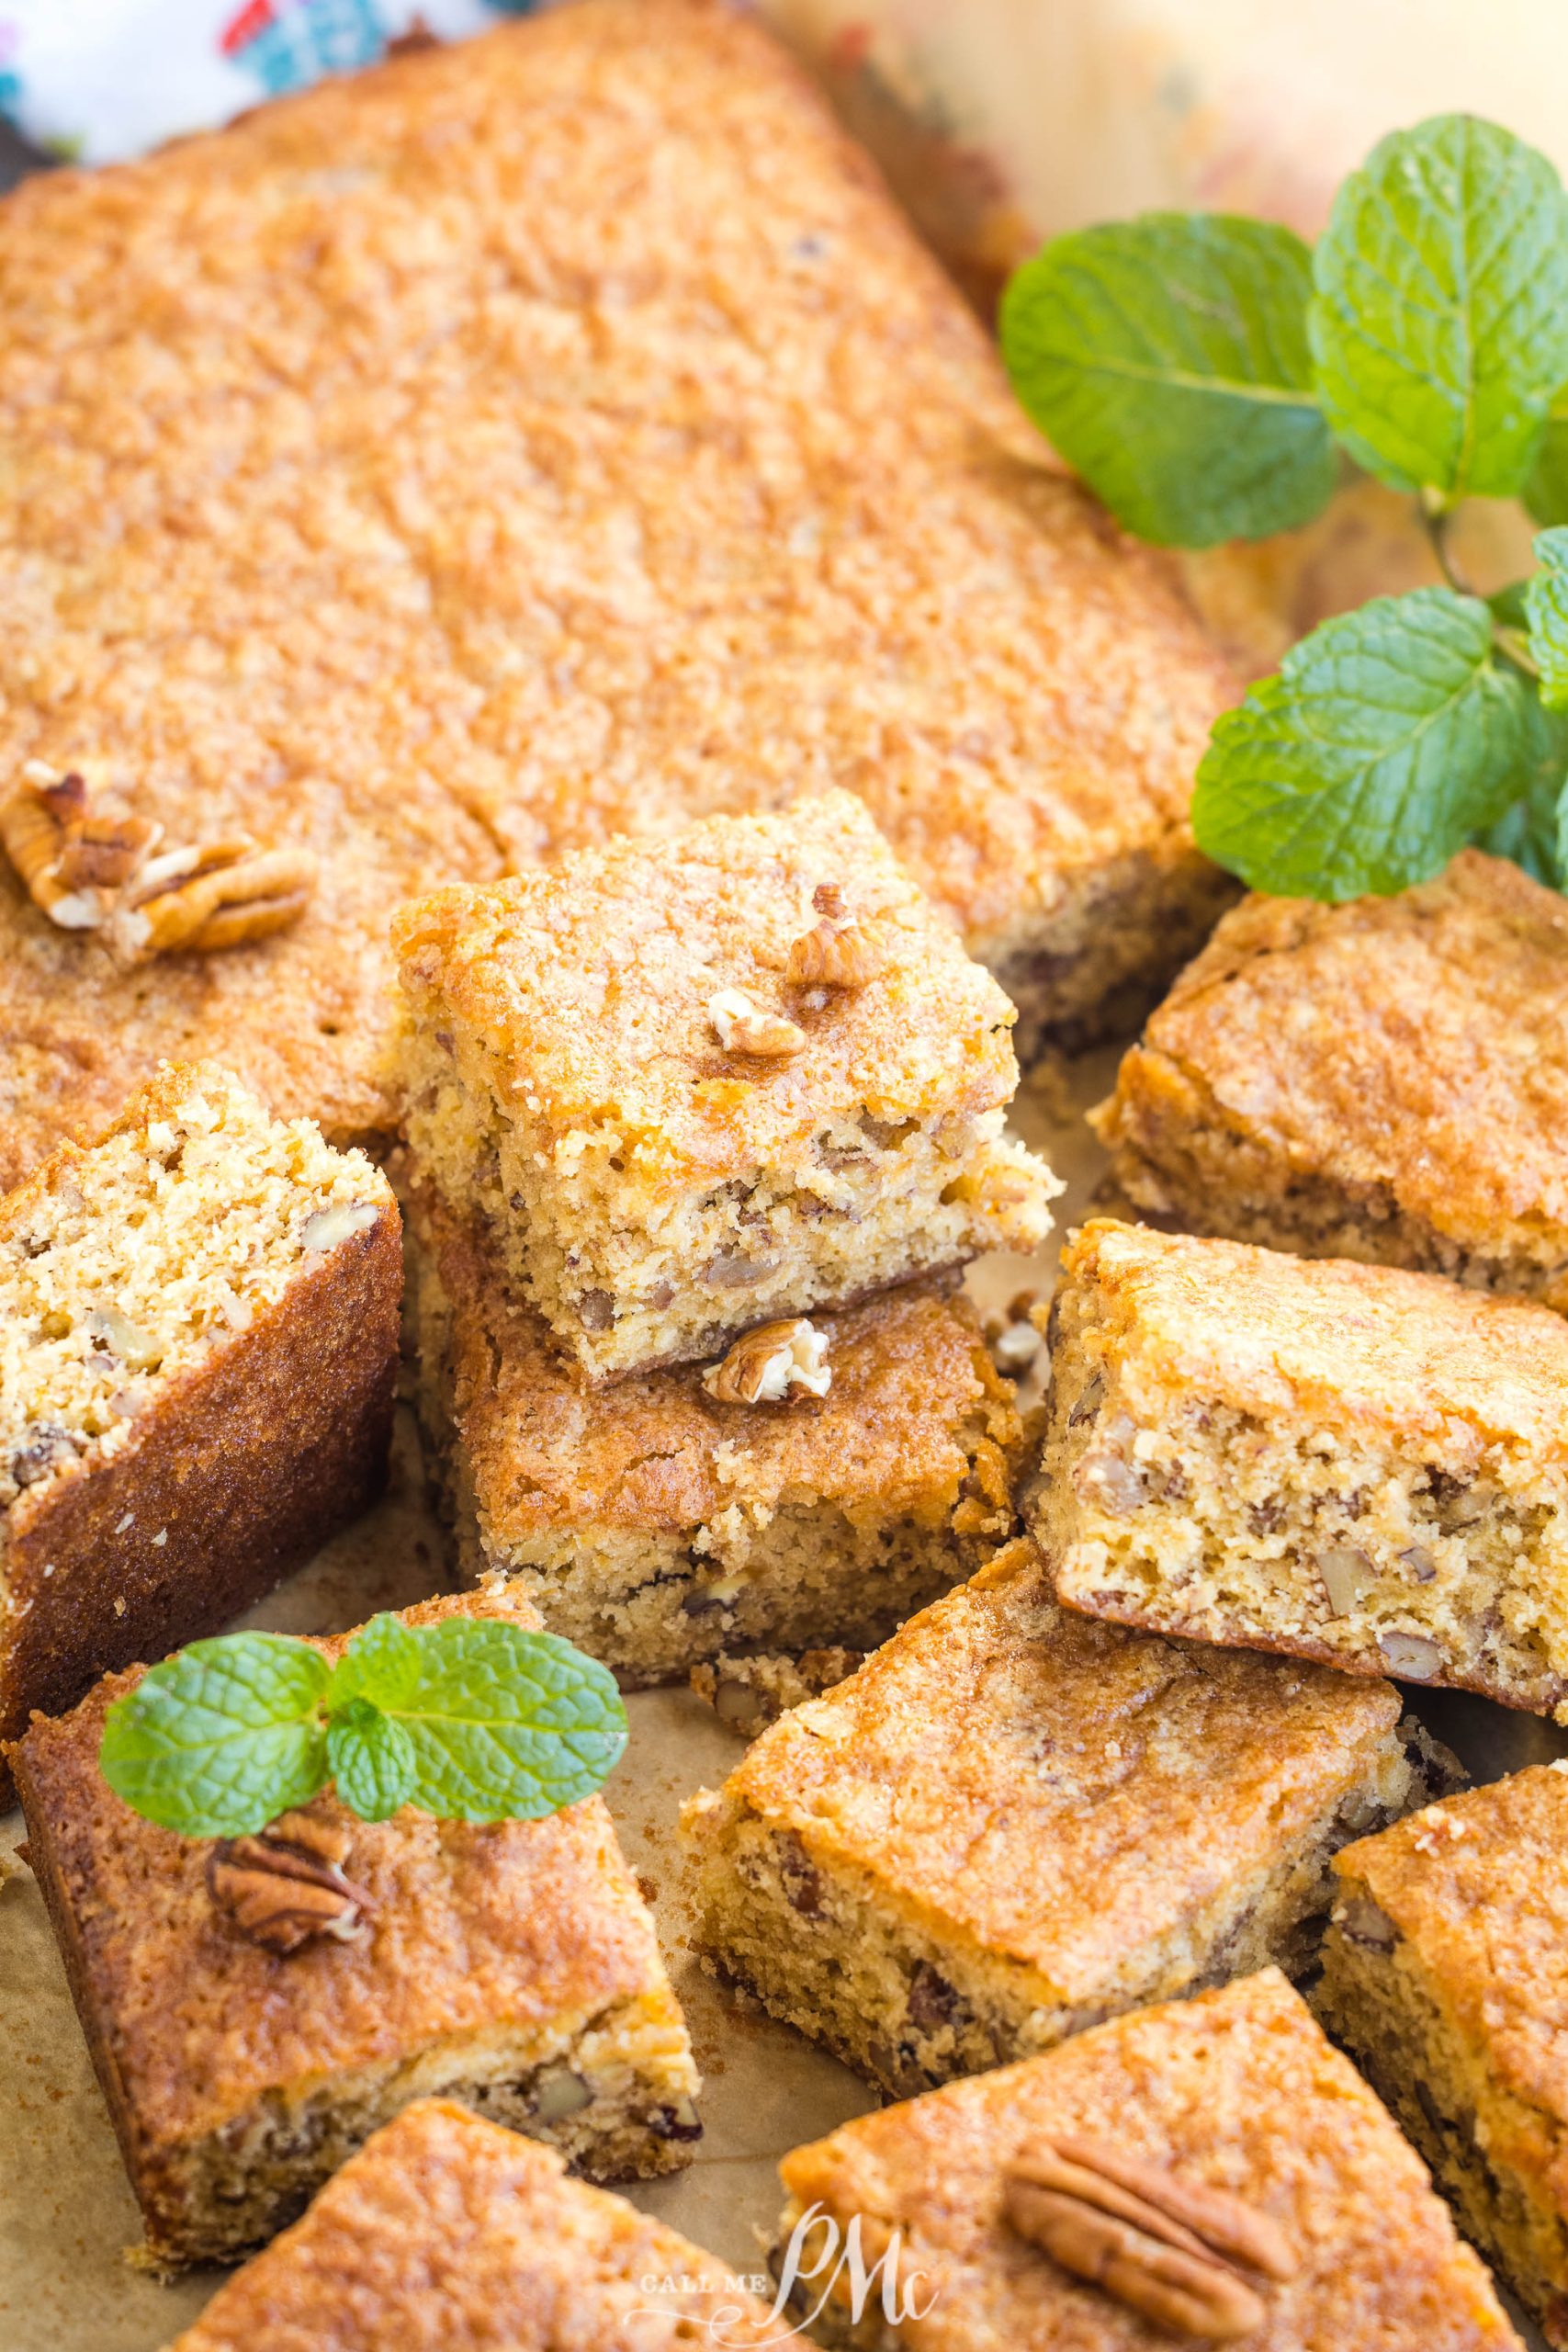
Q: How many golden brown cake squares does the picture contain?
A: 10